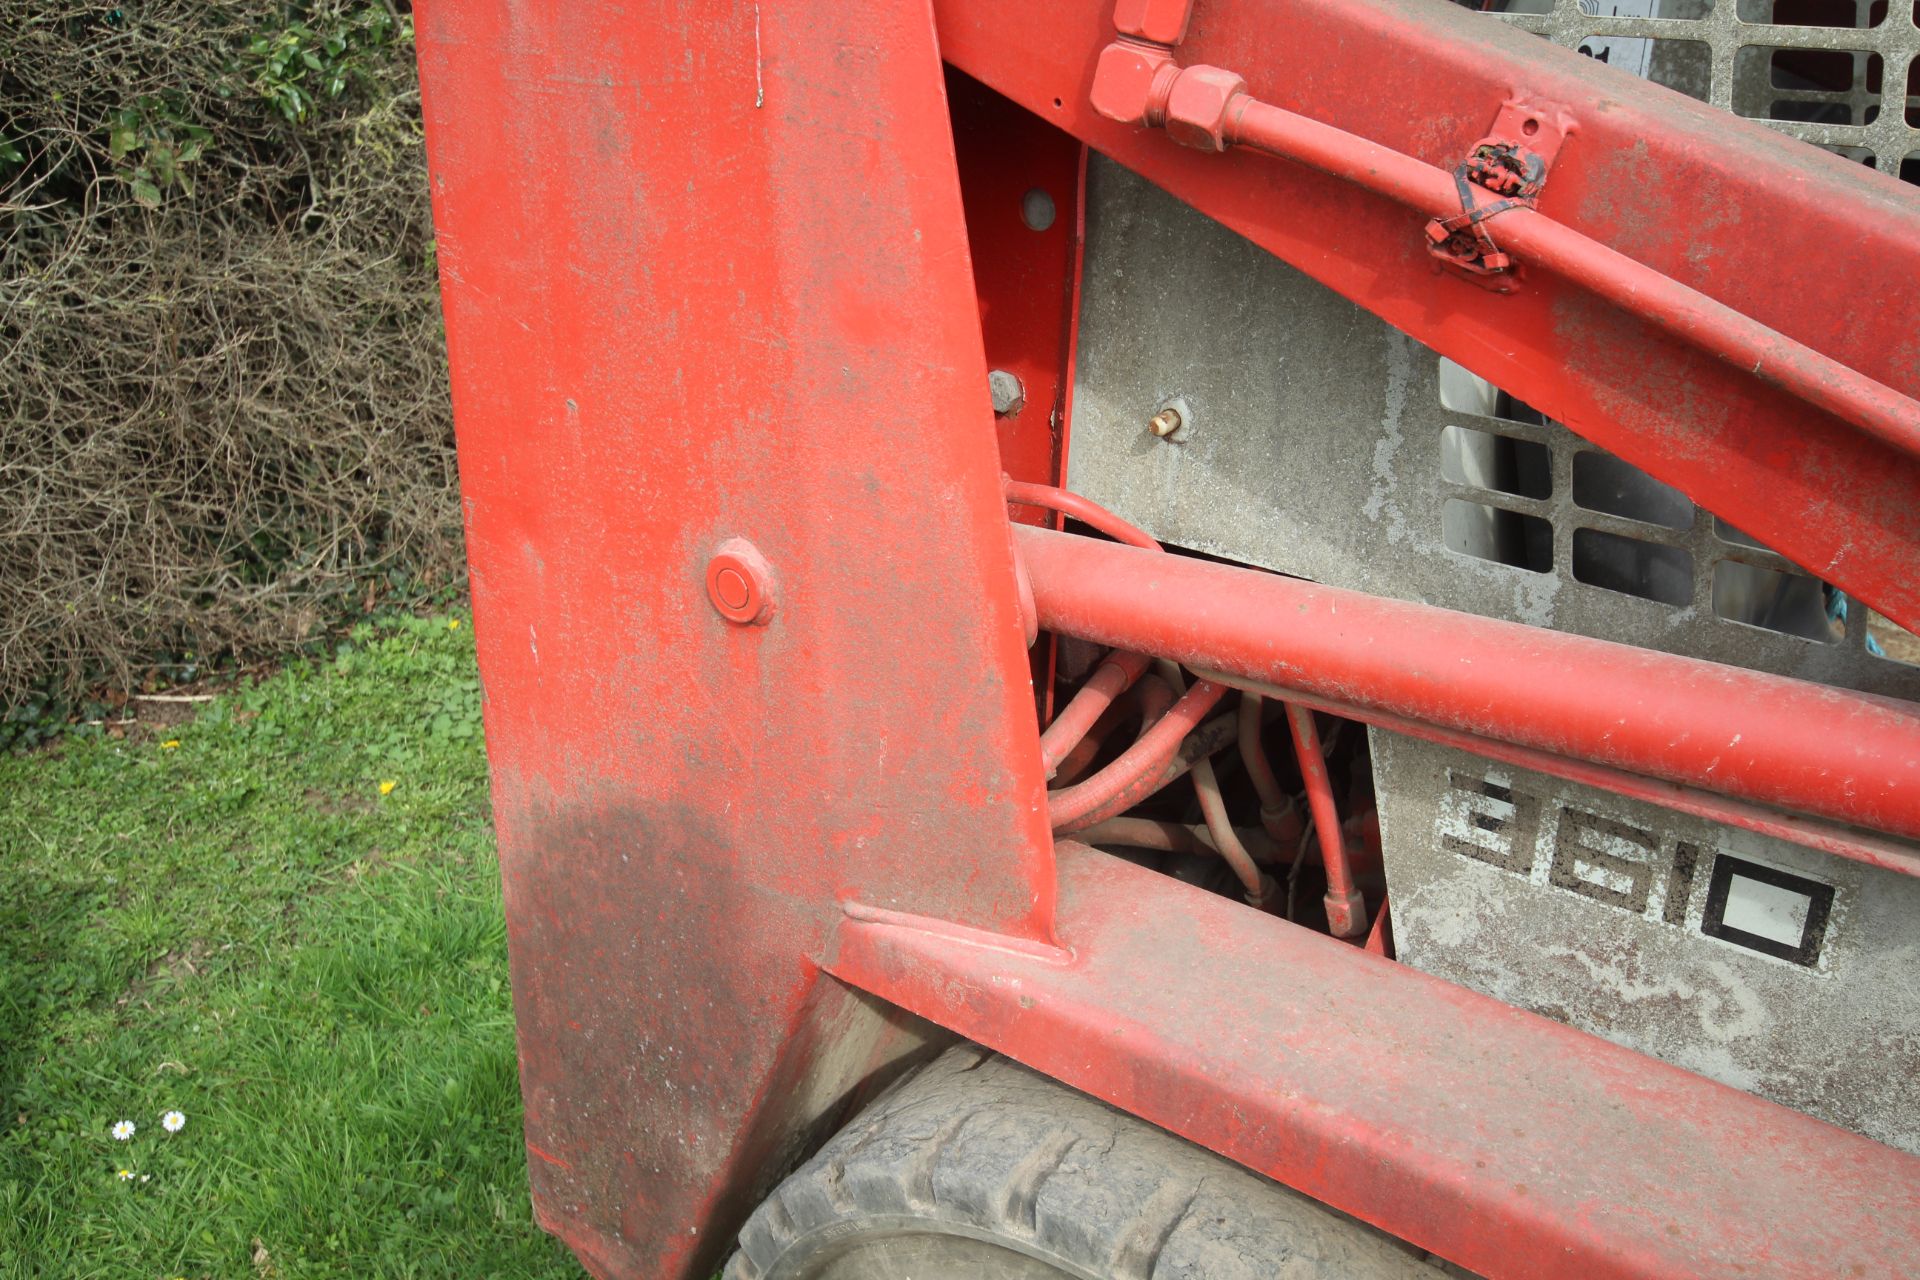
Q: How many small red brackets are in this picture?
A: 1